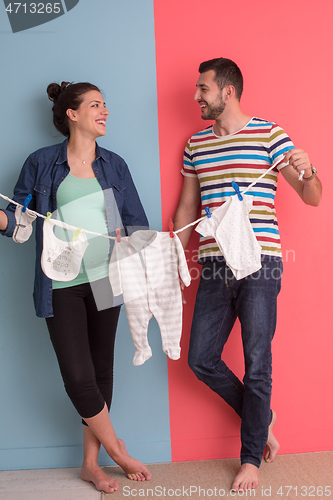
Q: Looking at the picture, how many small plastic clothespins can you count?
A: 7